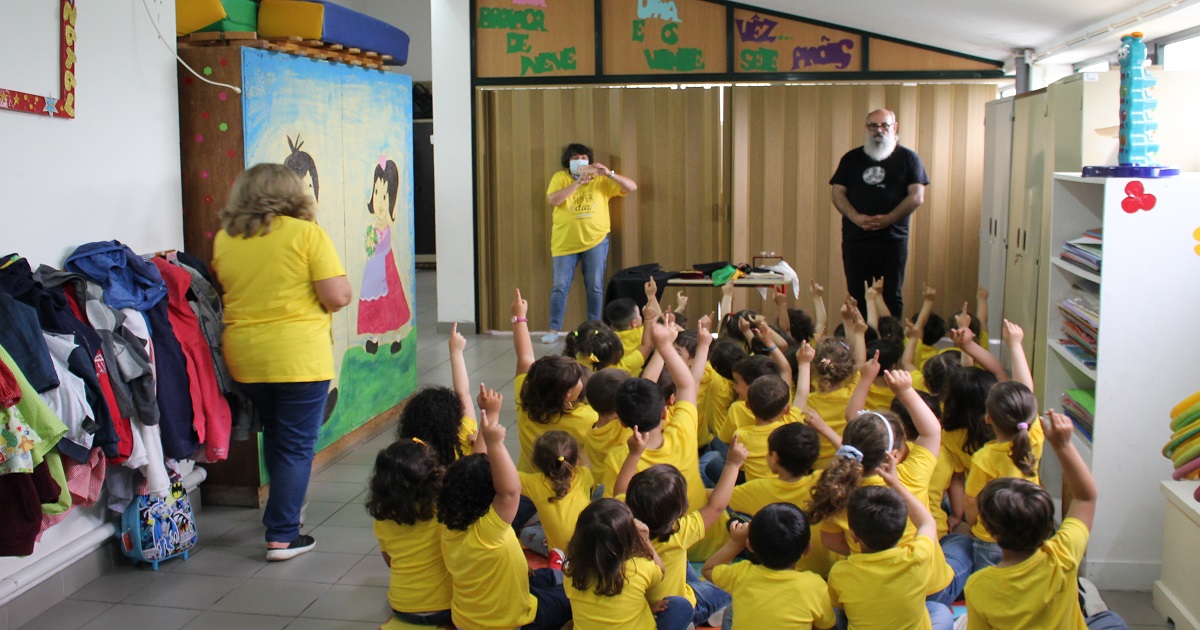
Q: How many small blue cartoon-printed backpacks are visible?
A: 1